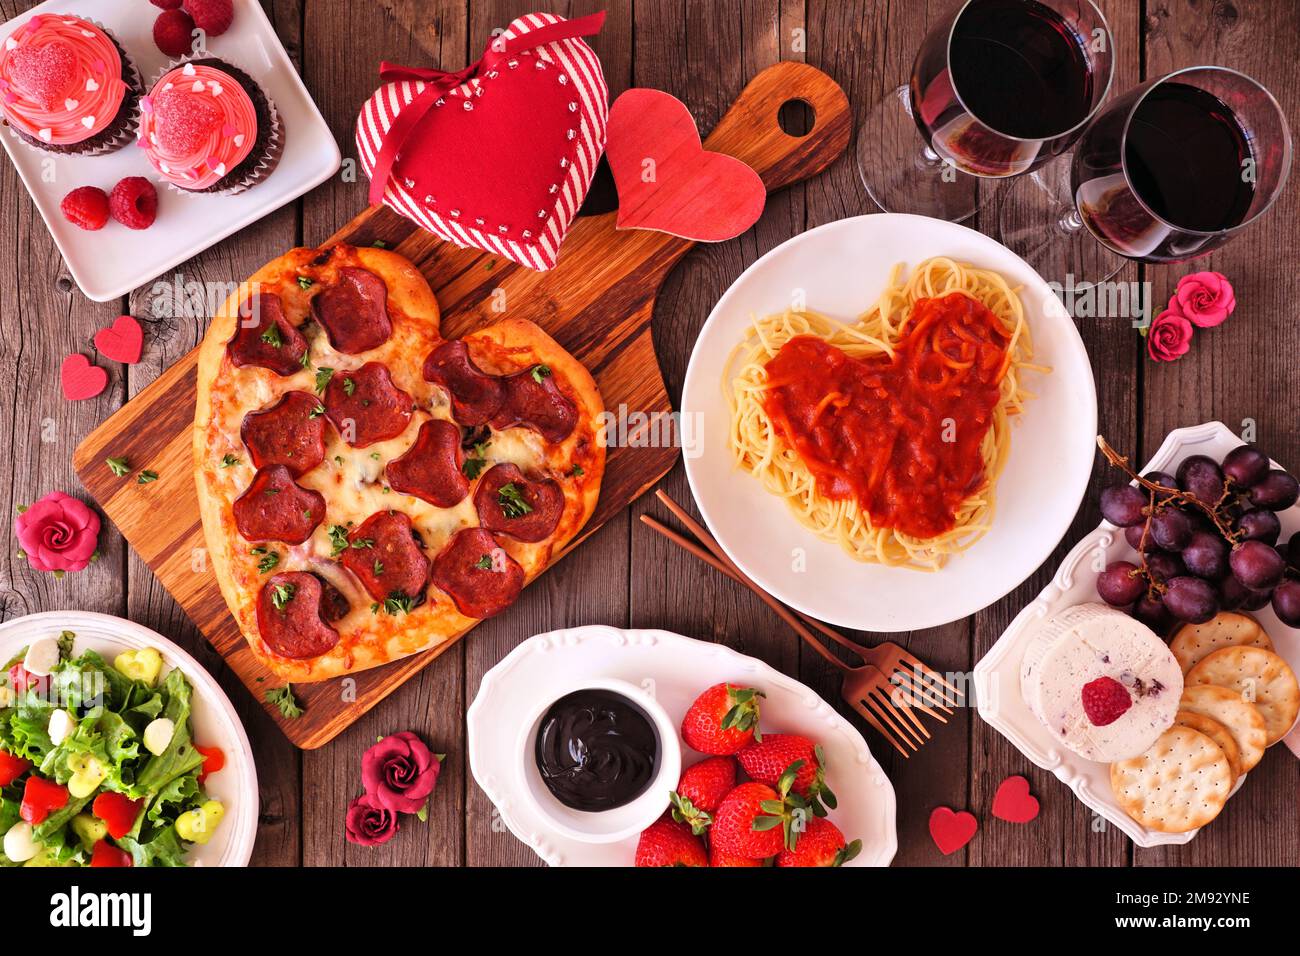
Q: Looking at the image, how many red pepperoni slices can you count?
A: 12